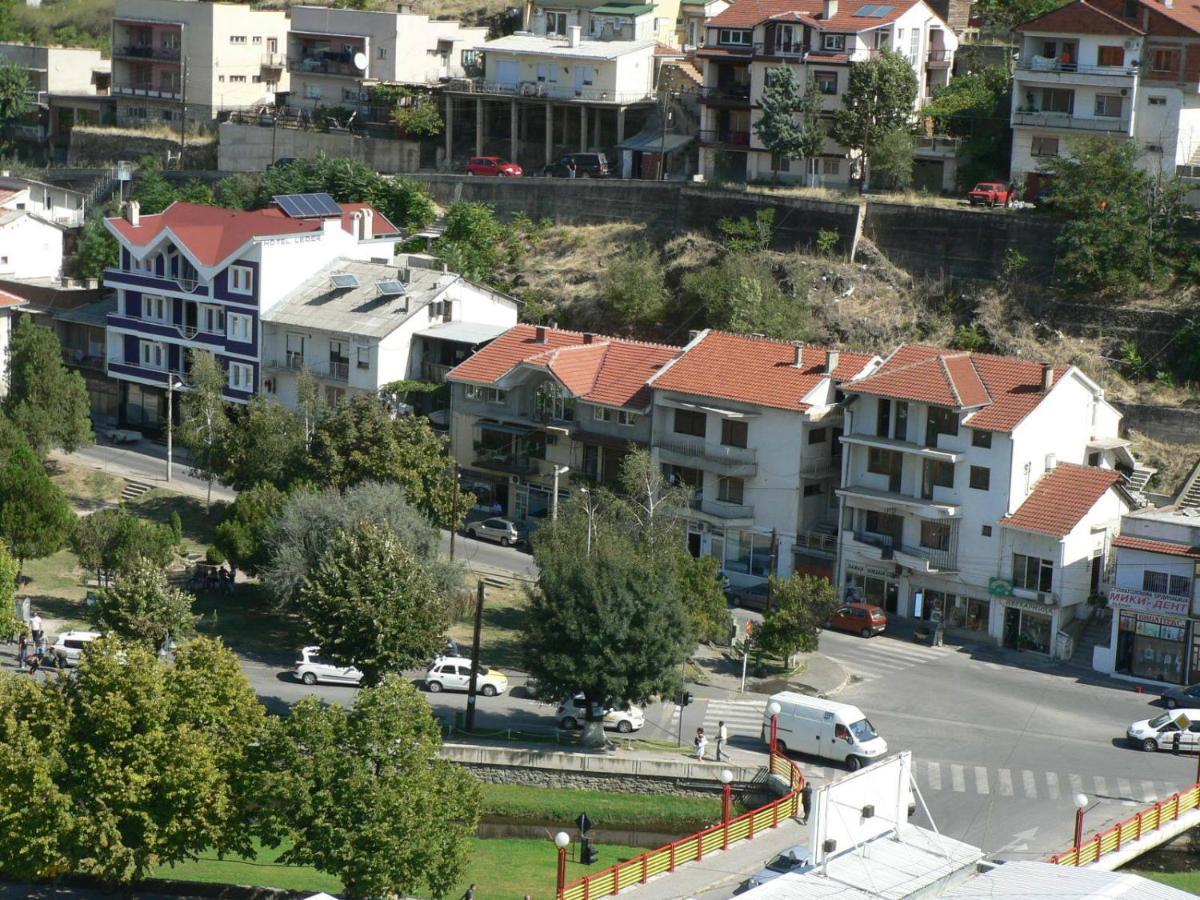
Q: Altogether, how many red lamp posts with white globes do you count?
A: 4